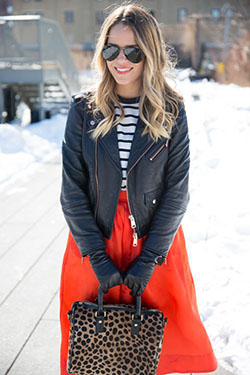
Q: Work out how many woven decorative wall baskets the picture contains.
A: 0